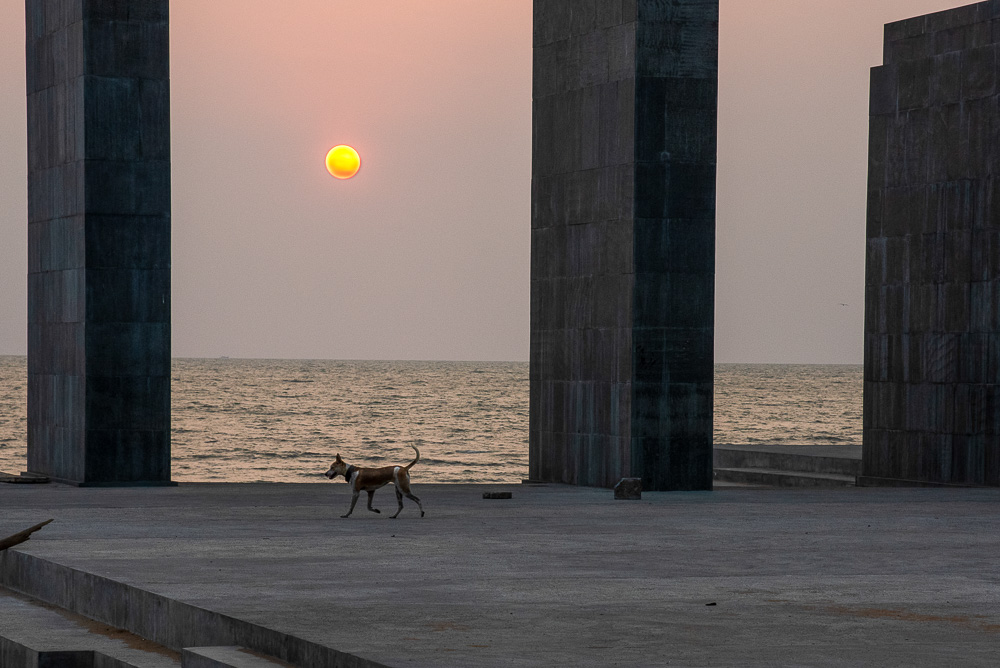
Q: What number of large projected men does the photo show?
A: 0